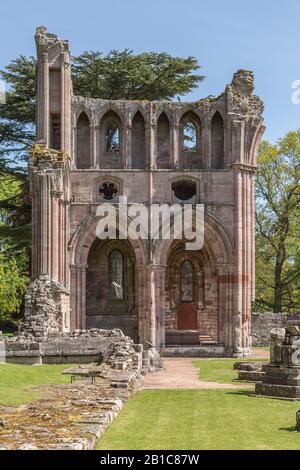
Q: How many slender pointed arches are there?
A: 6